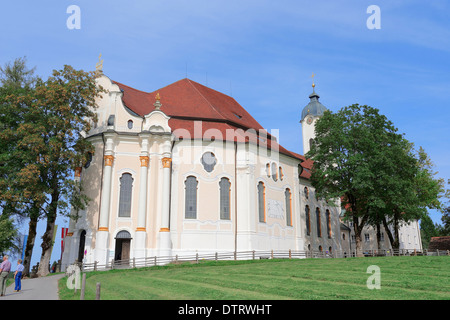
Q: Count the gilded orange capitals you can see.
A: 4